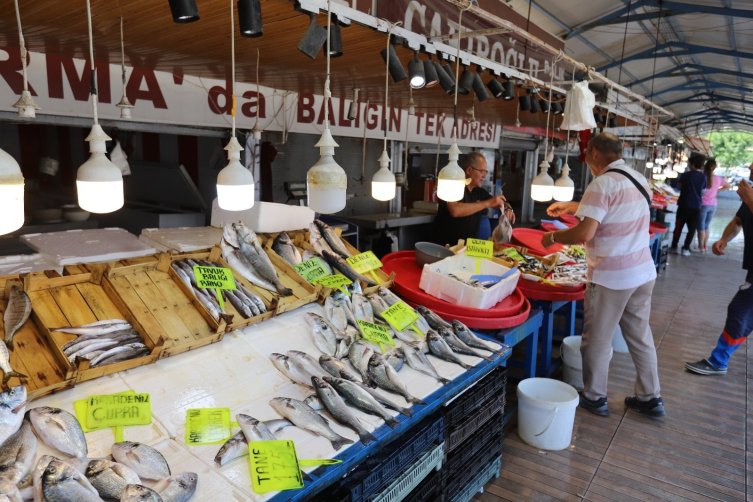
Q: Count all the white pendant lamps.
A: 8